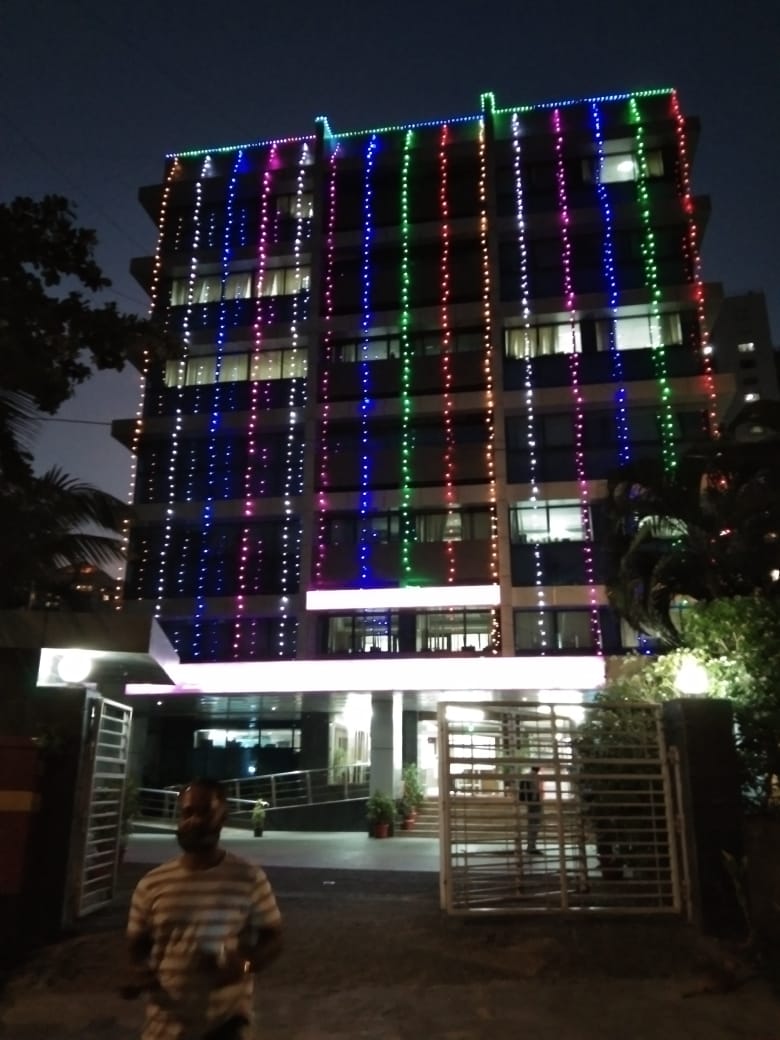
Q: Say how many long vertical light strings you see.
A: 15